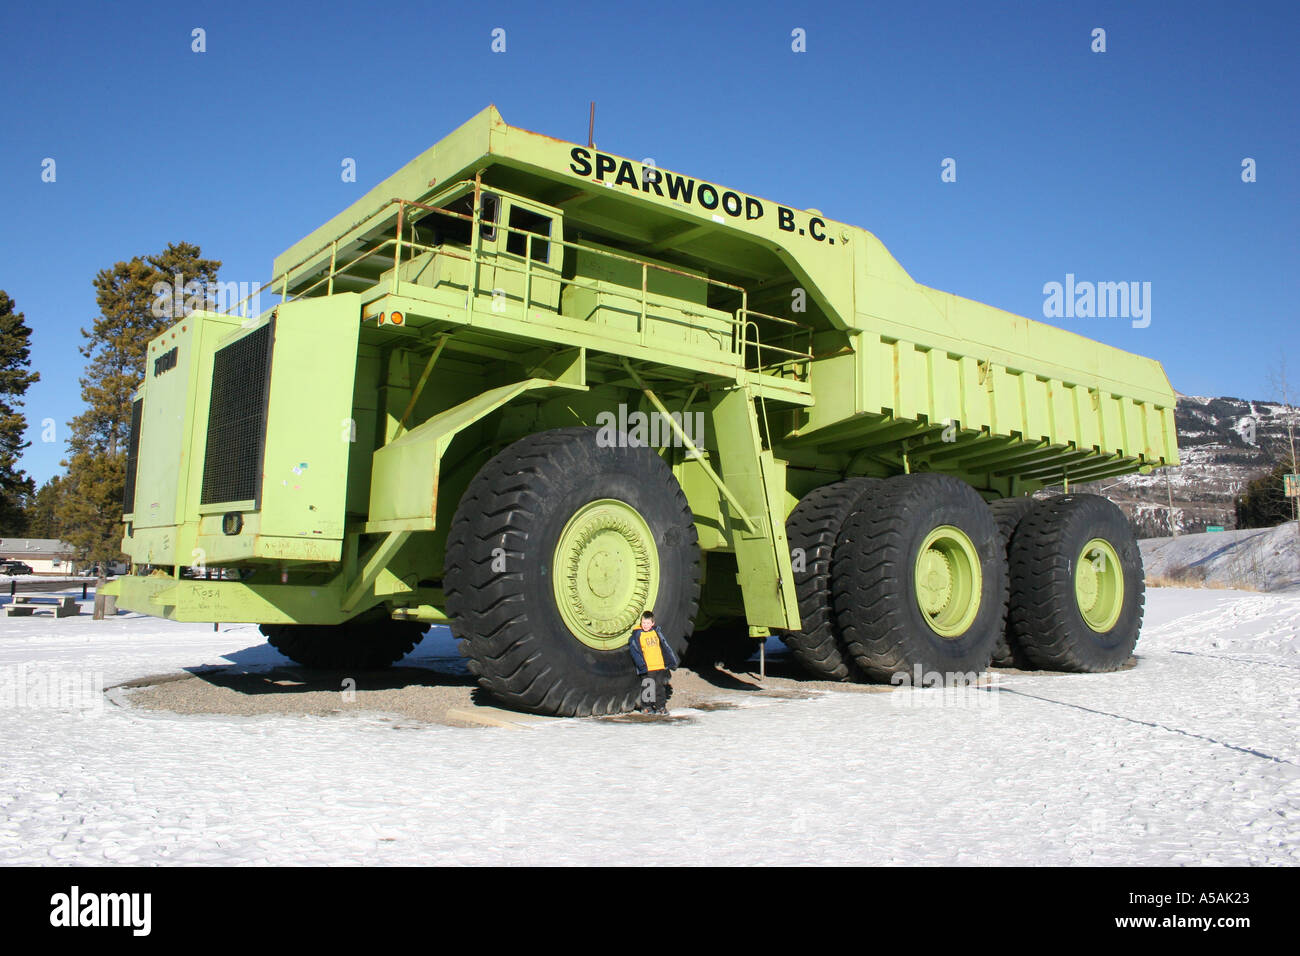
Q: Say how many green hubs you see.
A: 3